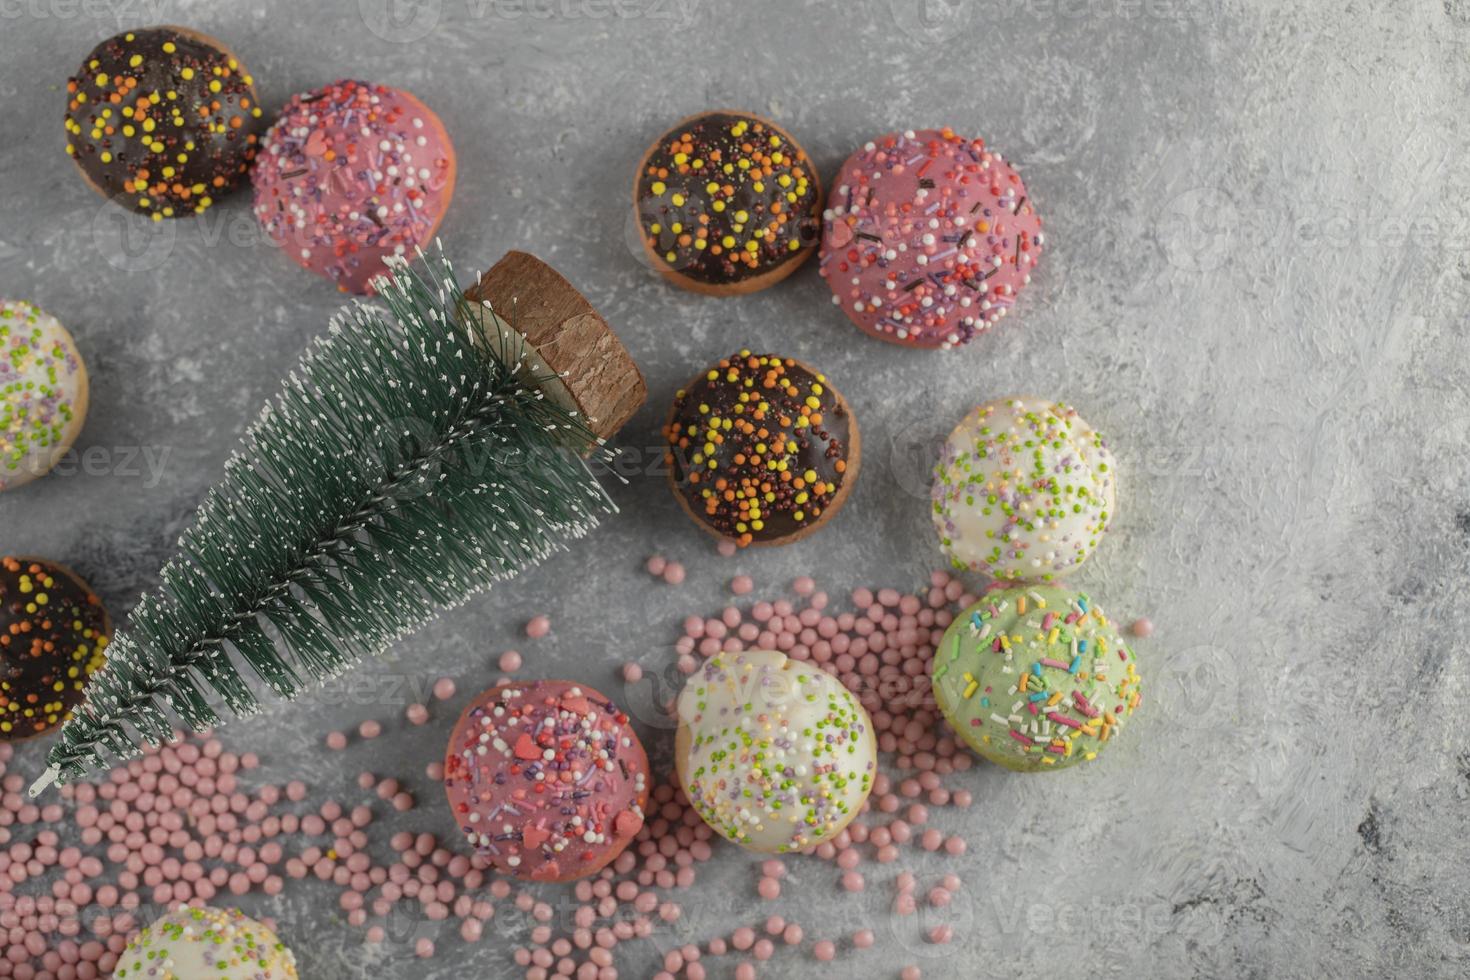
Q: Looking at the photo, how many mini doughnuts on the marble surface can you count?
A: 12